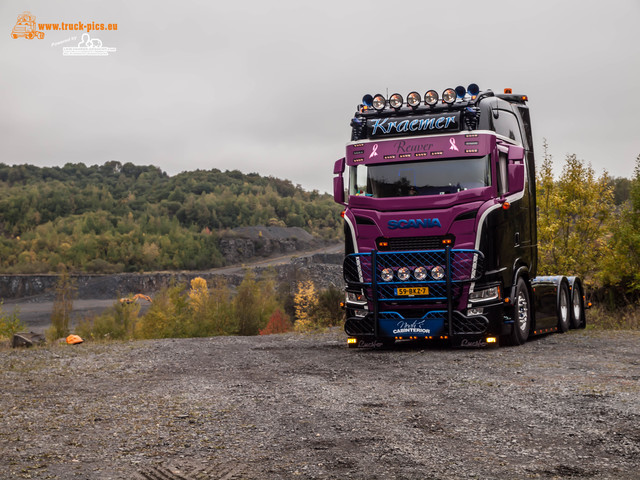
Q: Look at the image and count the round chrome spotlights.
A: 9